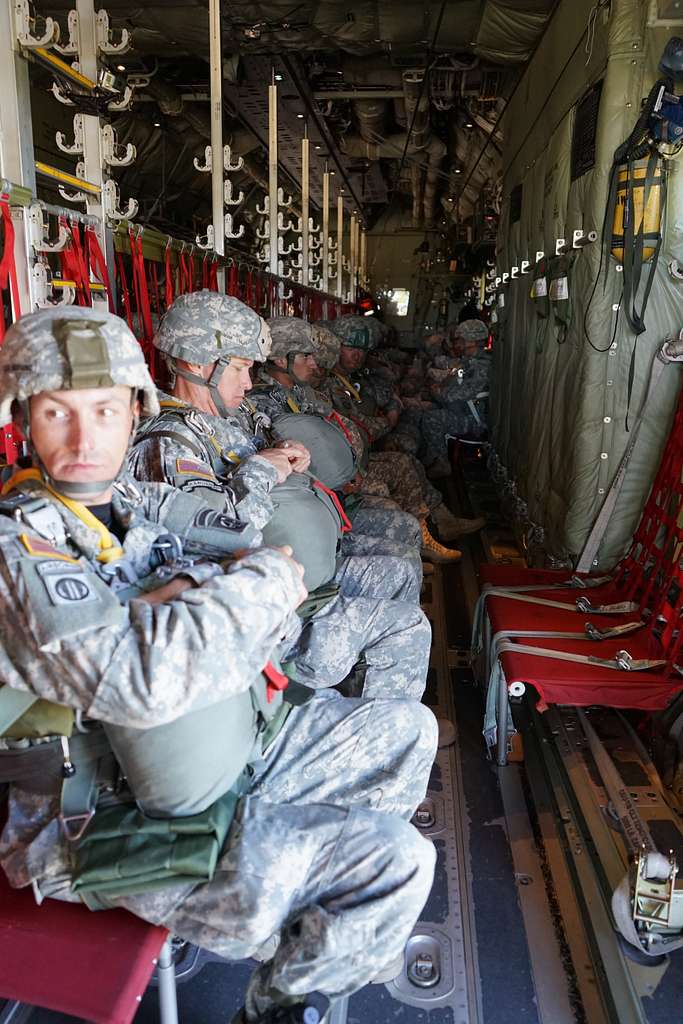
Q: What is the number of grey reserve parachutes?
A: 3